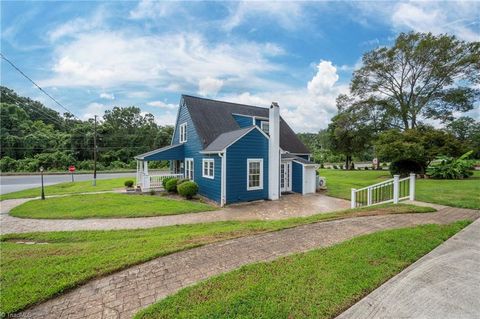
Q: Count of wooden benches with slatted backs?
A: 0